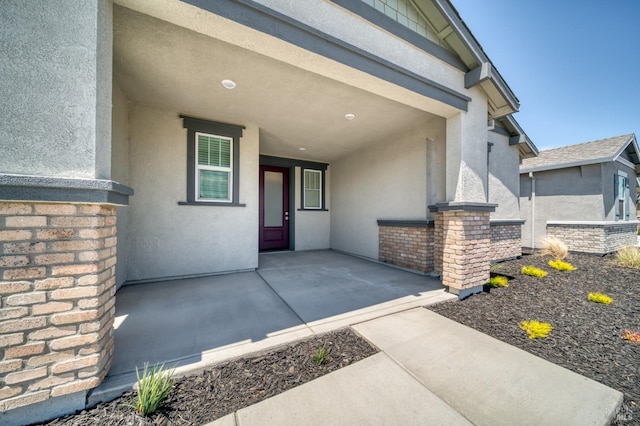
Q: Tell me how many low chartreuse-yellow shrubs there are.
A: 5